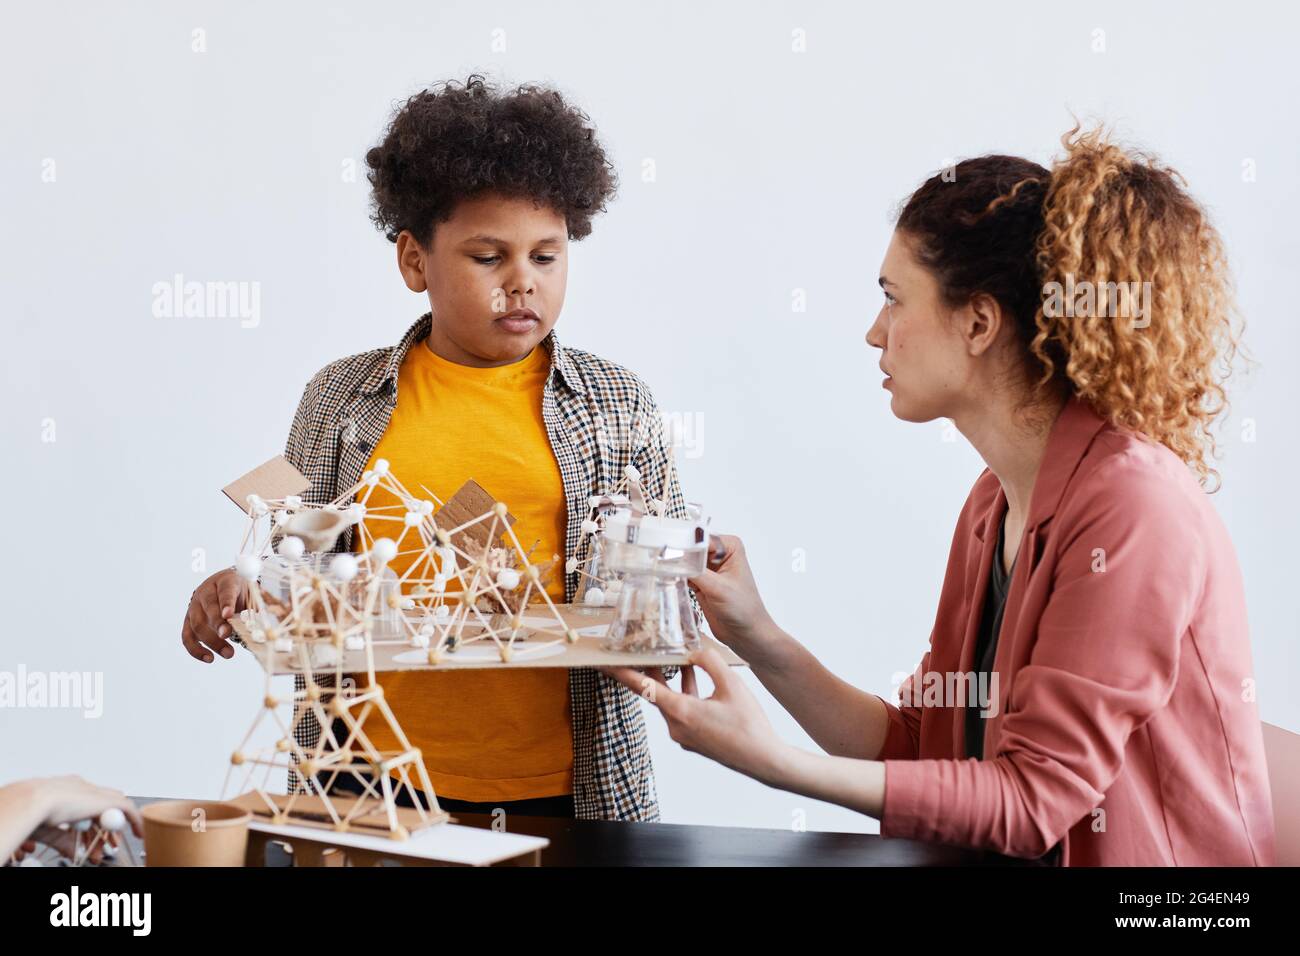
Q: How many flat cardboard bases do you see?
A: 2